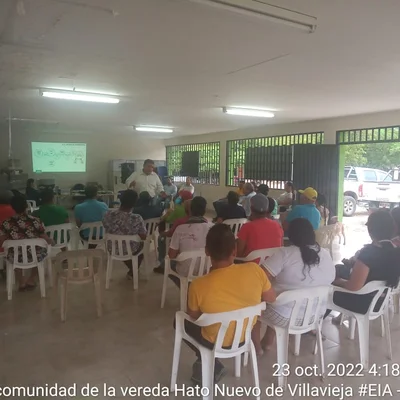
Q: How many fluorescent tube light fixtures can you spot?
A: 4